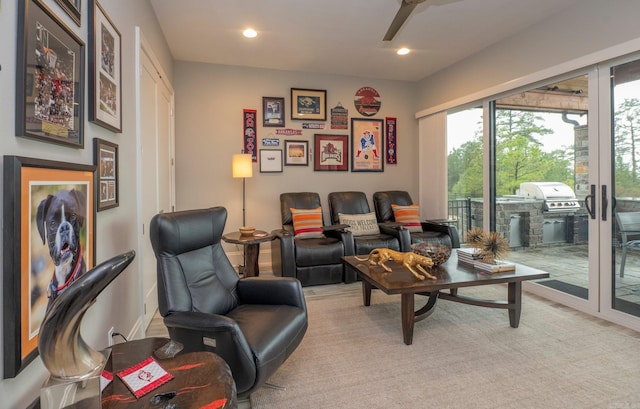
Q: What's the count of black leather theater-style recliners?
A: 3